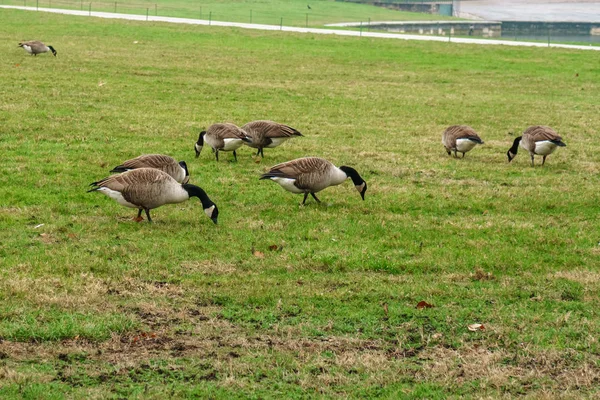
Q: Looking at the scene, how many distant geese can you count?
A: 1